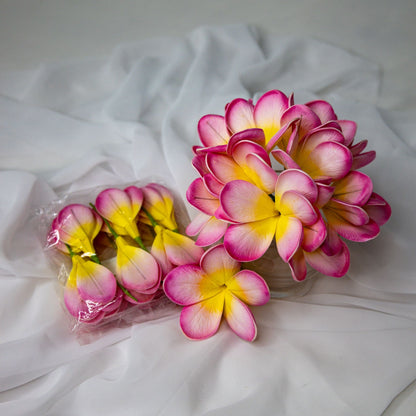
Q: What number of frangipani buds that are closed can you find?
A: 6